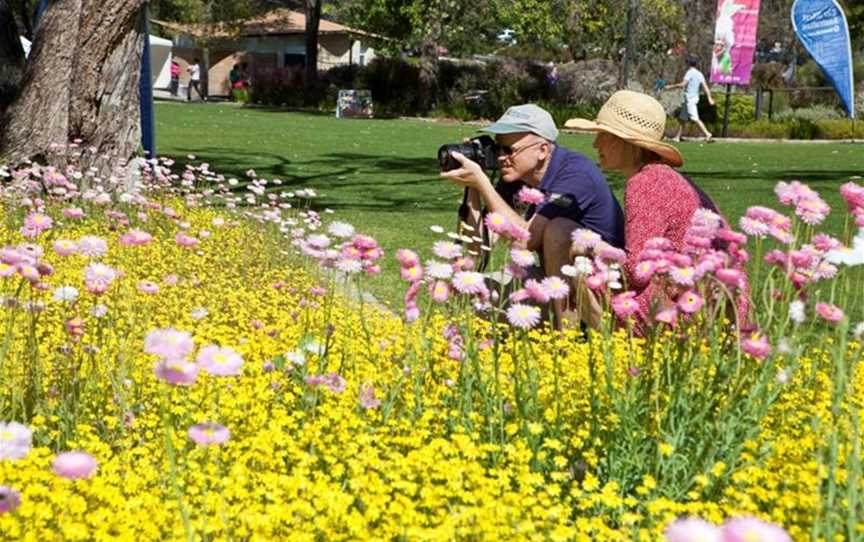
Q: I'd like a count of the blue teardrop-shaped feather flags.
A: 1